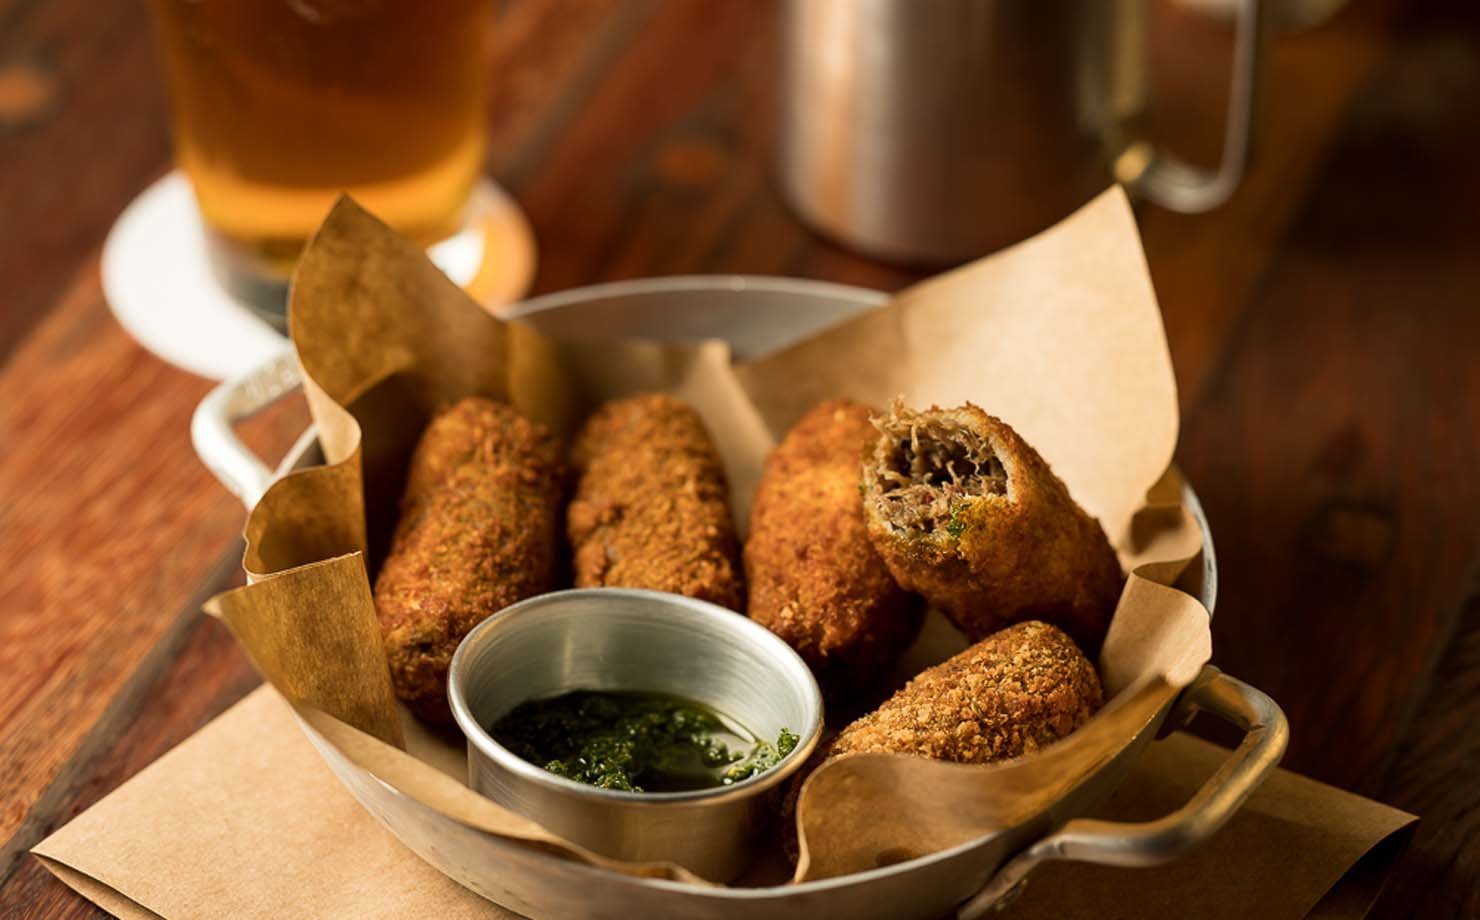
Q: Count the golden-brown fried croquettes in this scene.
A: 5